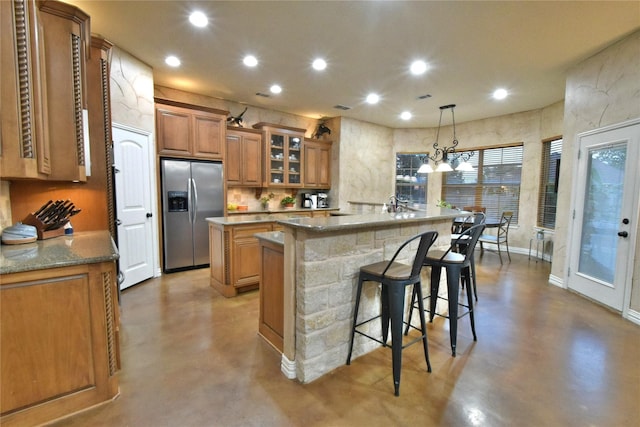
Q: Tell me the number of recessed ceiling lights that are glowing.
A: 9